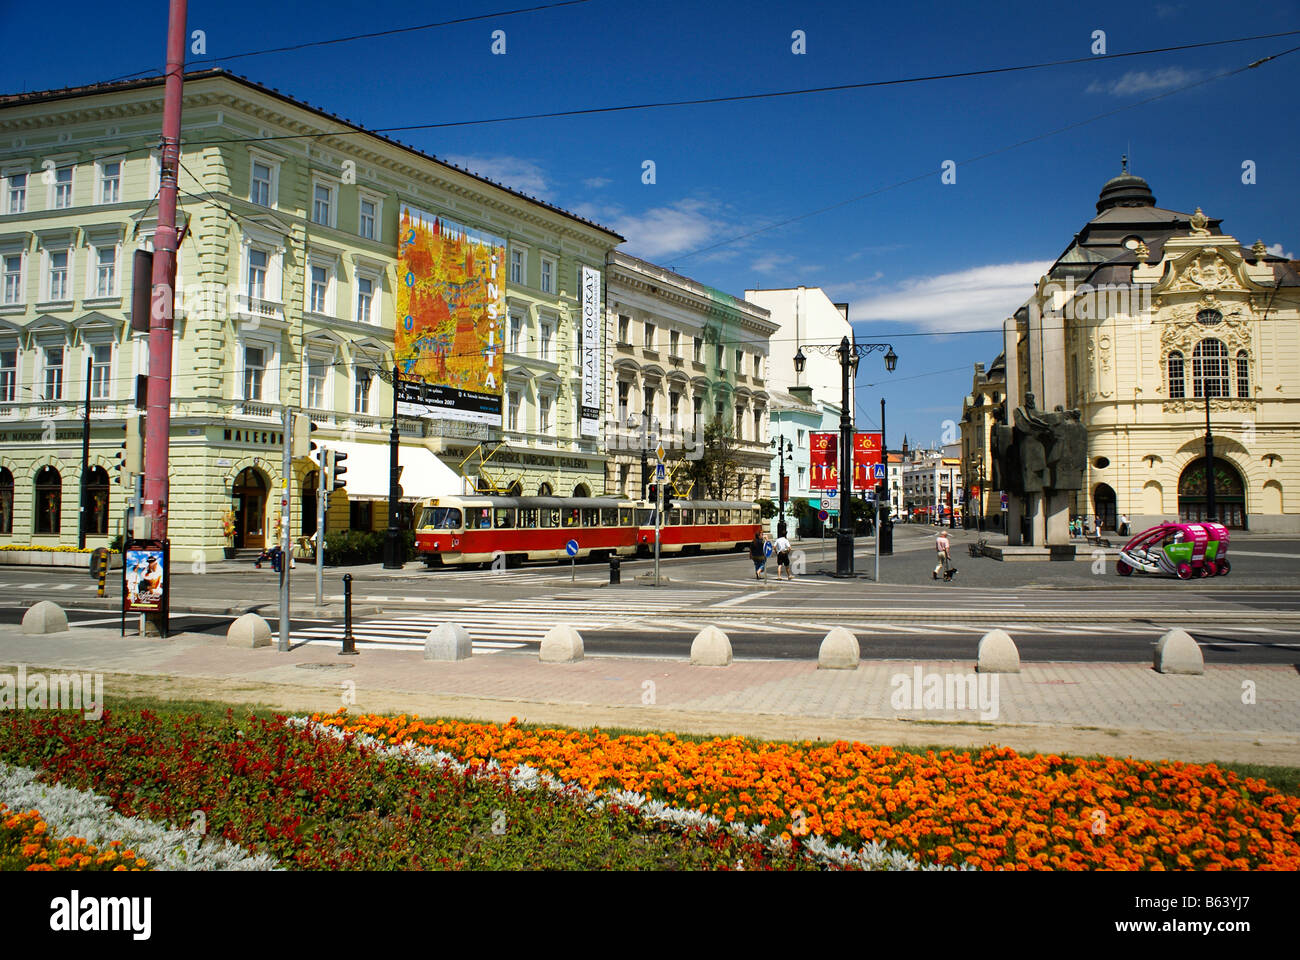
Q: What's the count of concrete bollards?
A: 8